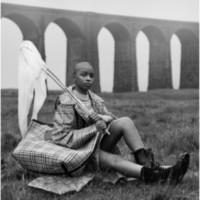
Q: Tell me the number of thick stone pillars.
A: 5